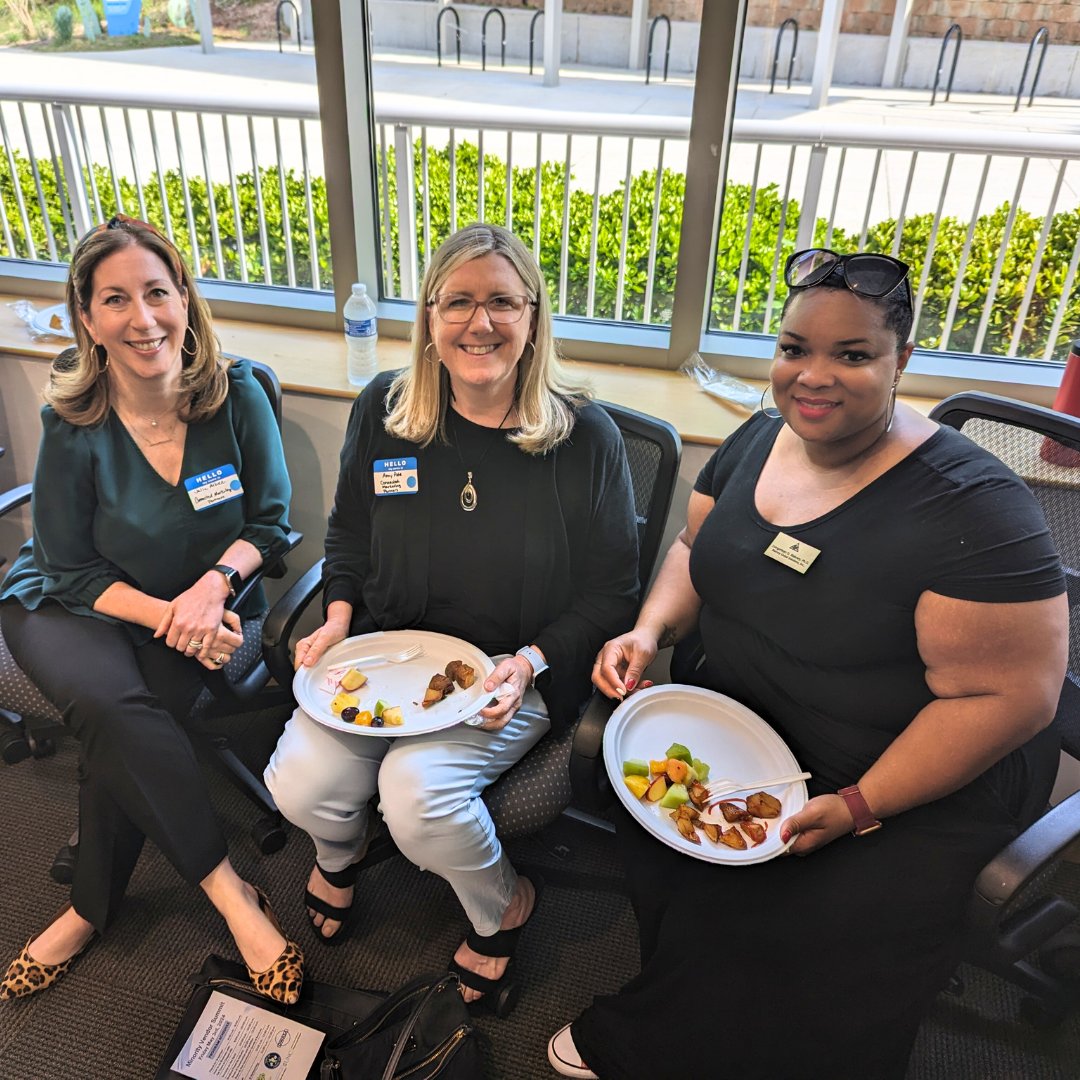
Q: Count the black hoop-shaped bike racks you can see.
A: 8